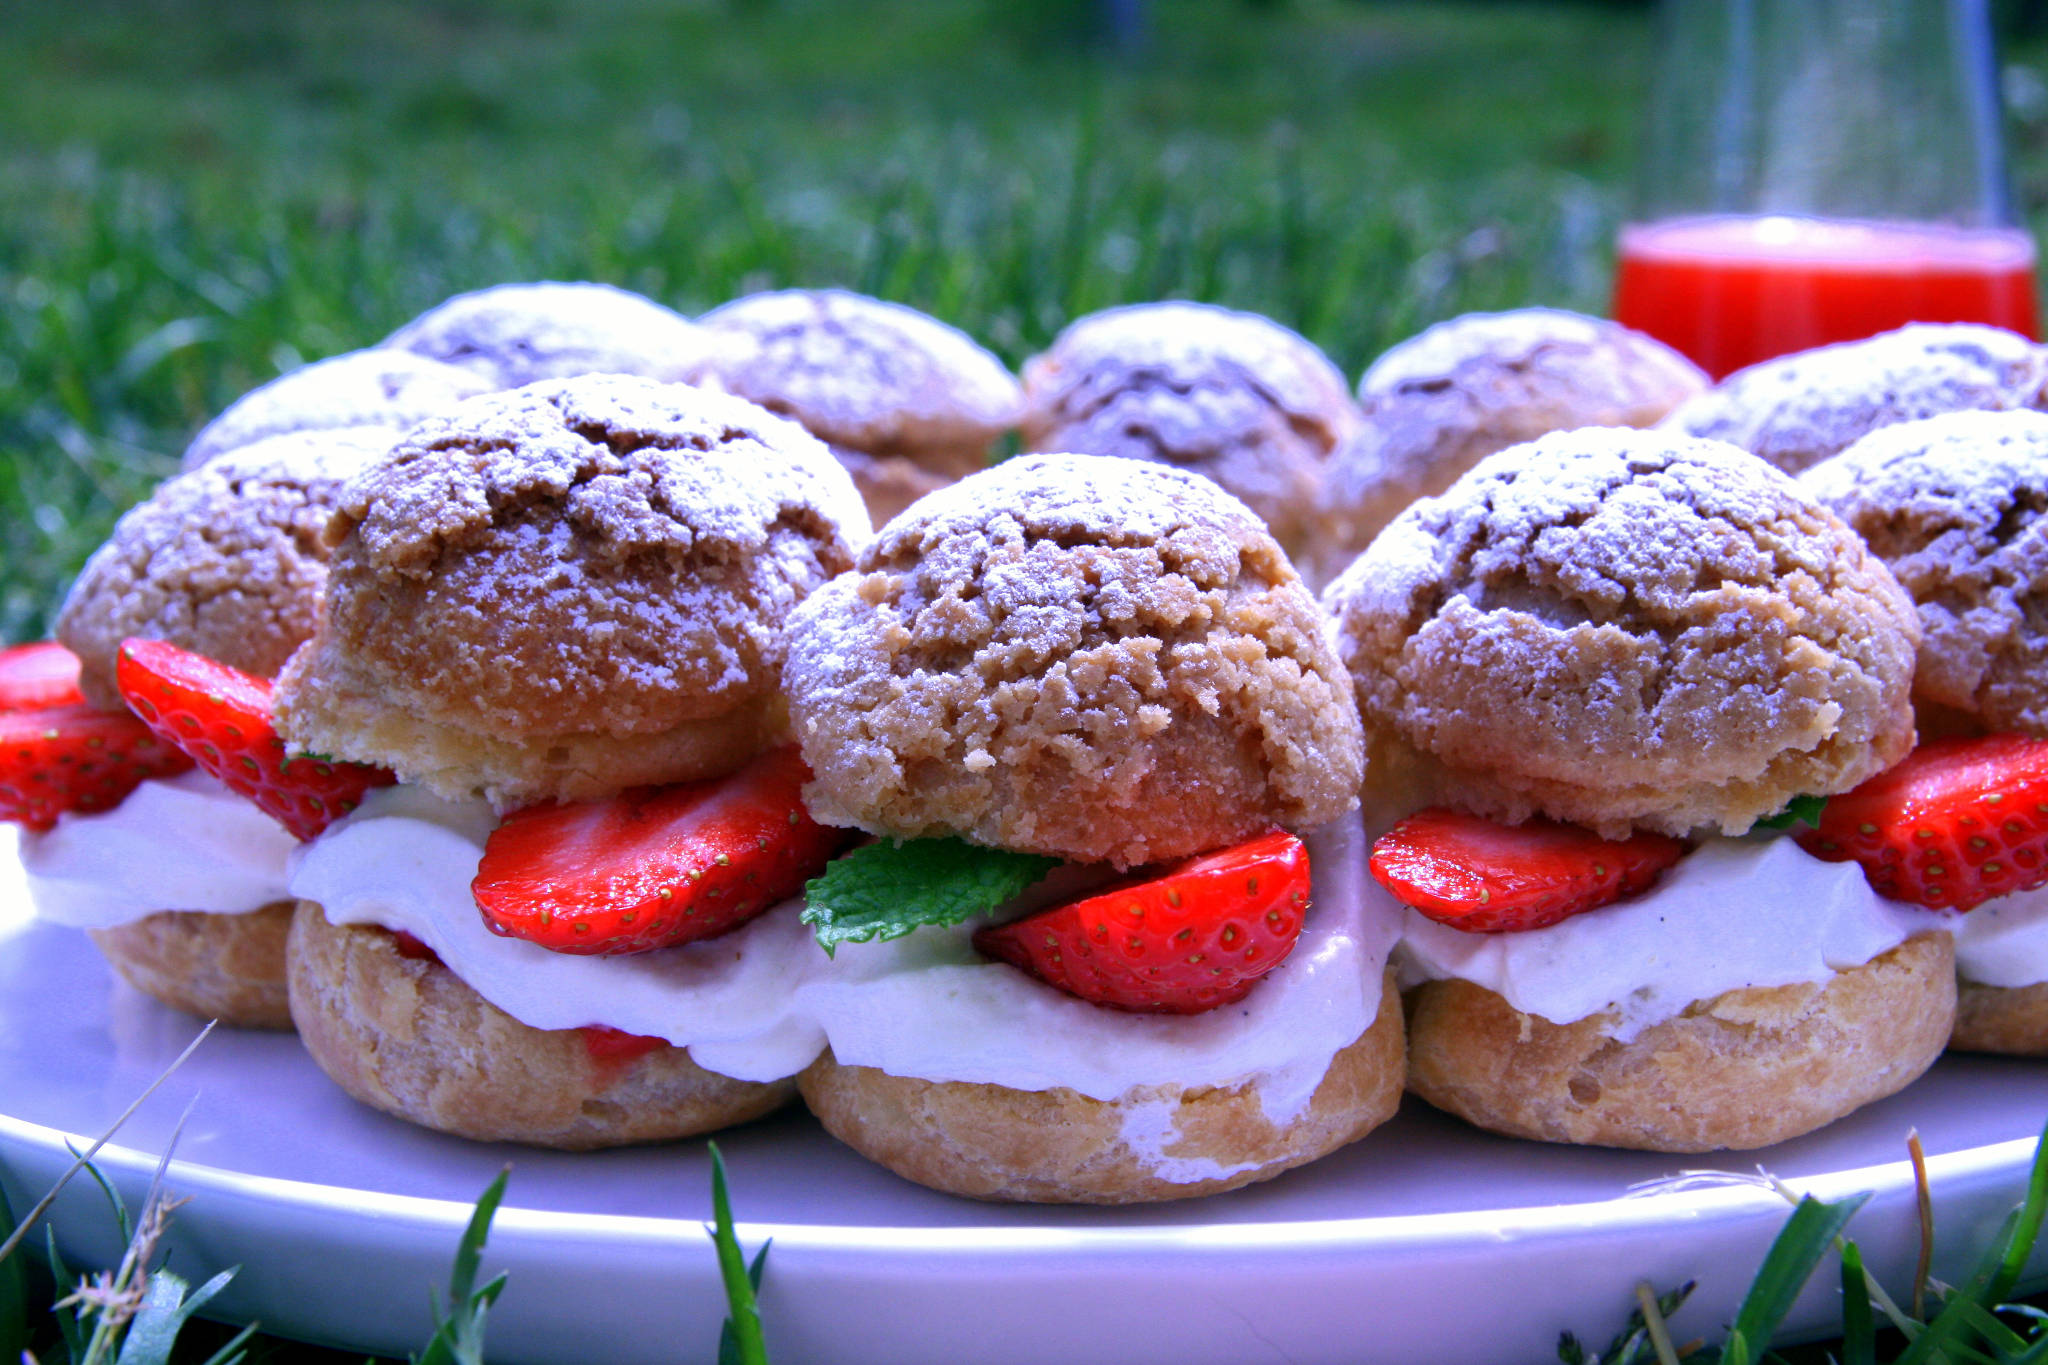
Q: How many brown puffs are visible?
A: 11